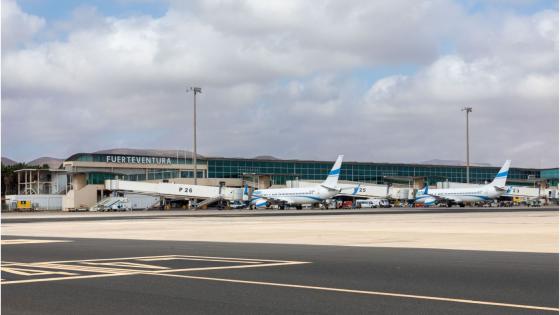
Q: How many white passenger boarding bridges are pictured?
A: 3